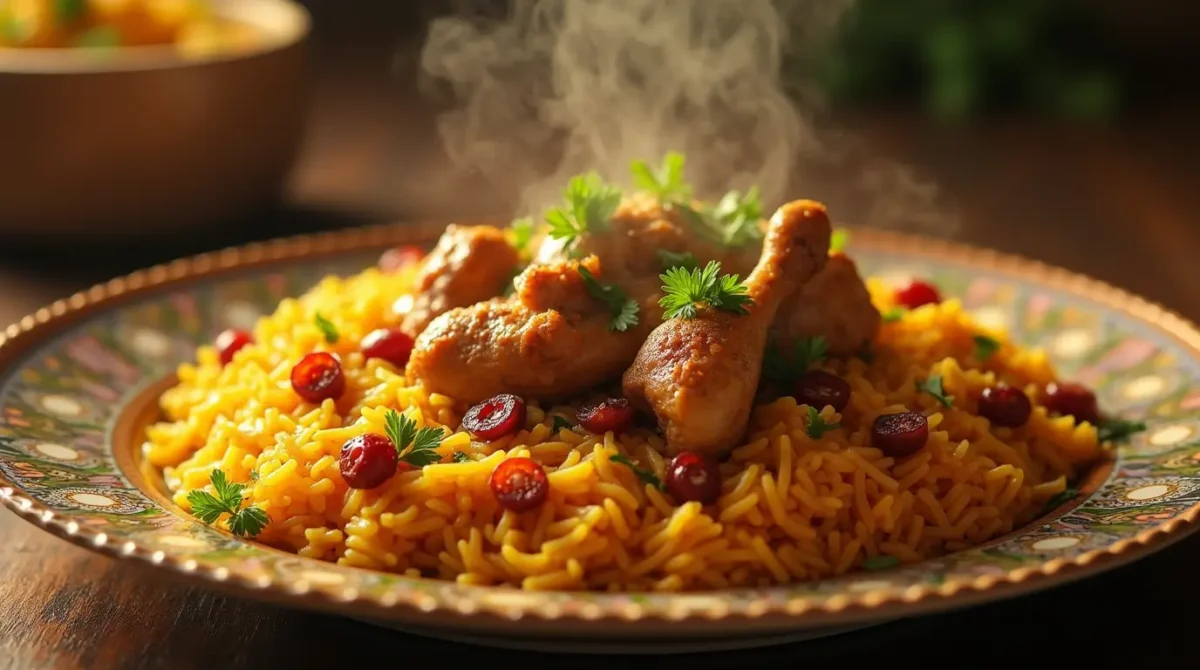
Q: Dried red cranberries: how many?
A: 14